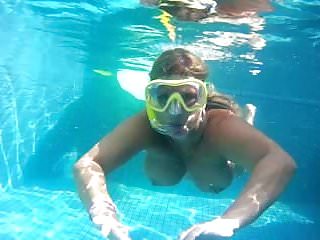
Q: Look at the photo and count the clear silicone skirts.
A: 1